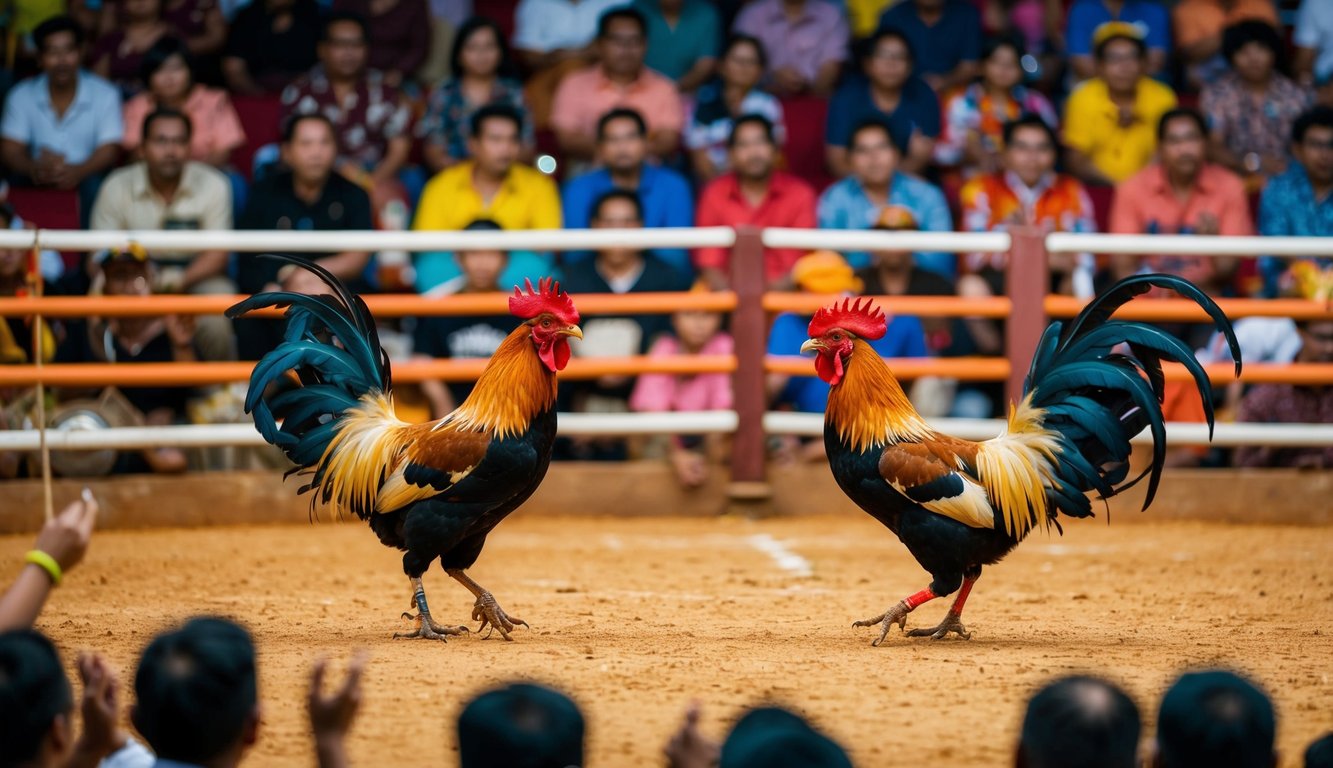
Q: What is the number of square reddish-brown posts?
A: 2